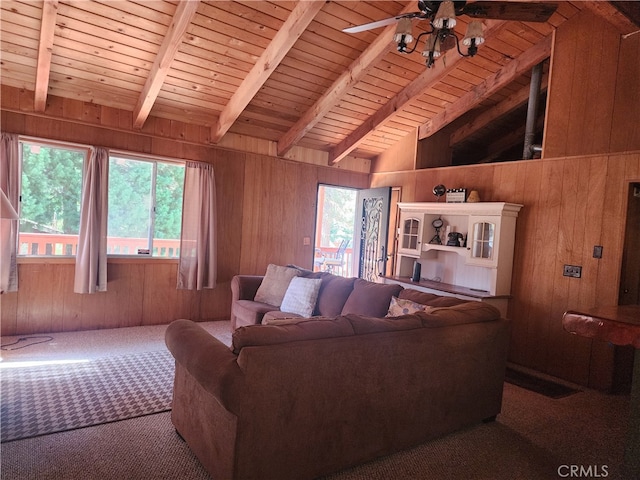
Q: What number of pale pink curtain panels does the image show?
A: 3